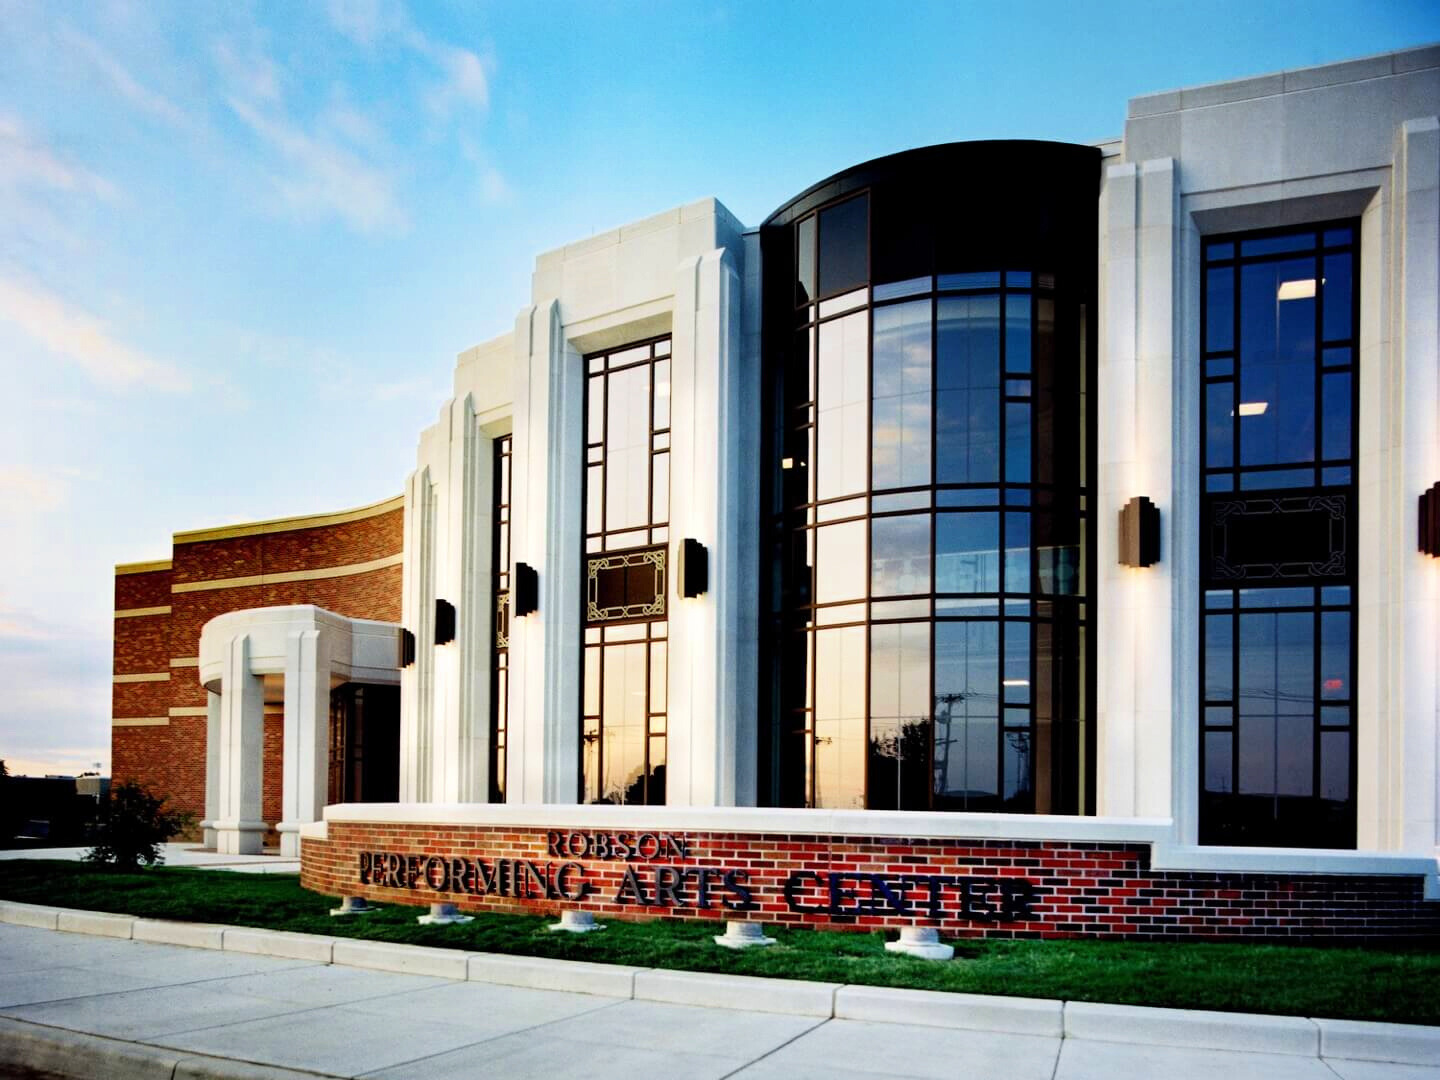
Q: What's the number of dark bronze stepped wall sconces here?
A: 6